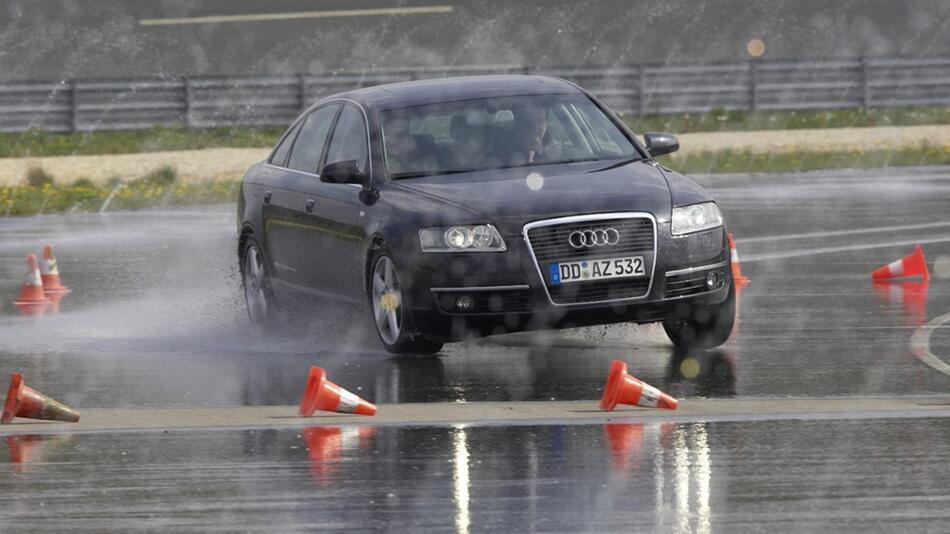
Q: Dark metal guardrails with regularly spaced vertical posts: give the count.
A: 1